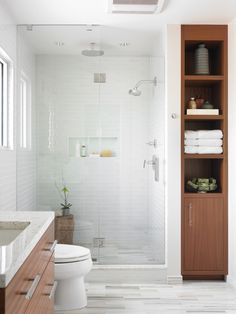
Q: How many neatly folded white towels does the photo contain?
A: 3